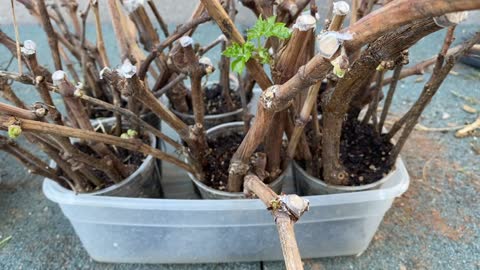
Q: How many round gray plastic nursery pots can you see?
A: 5